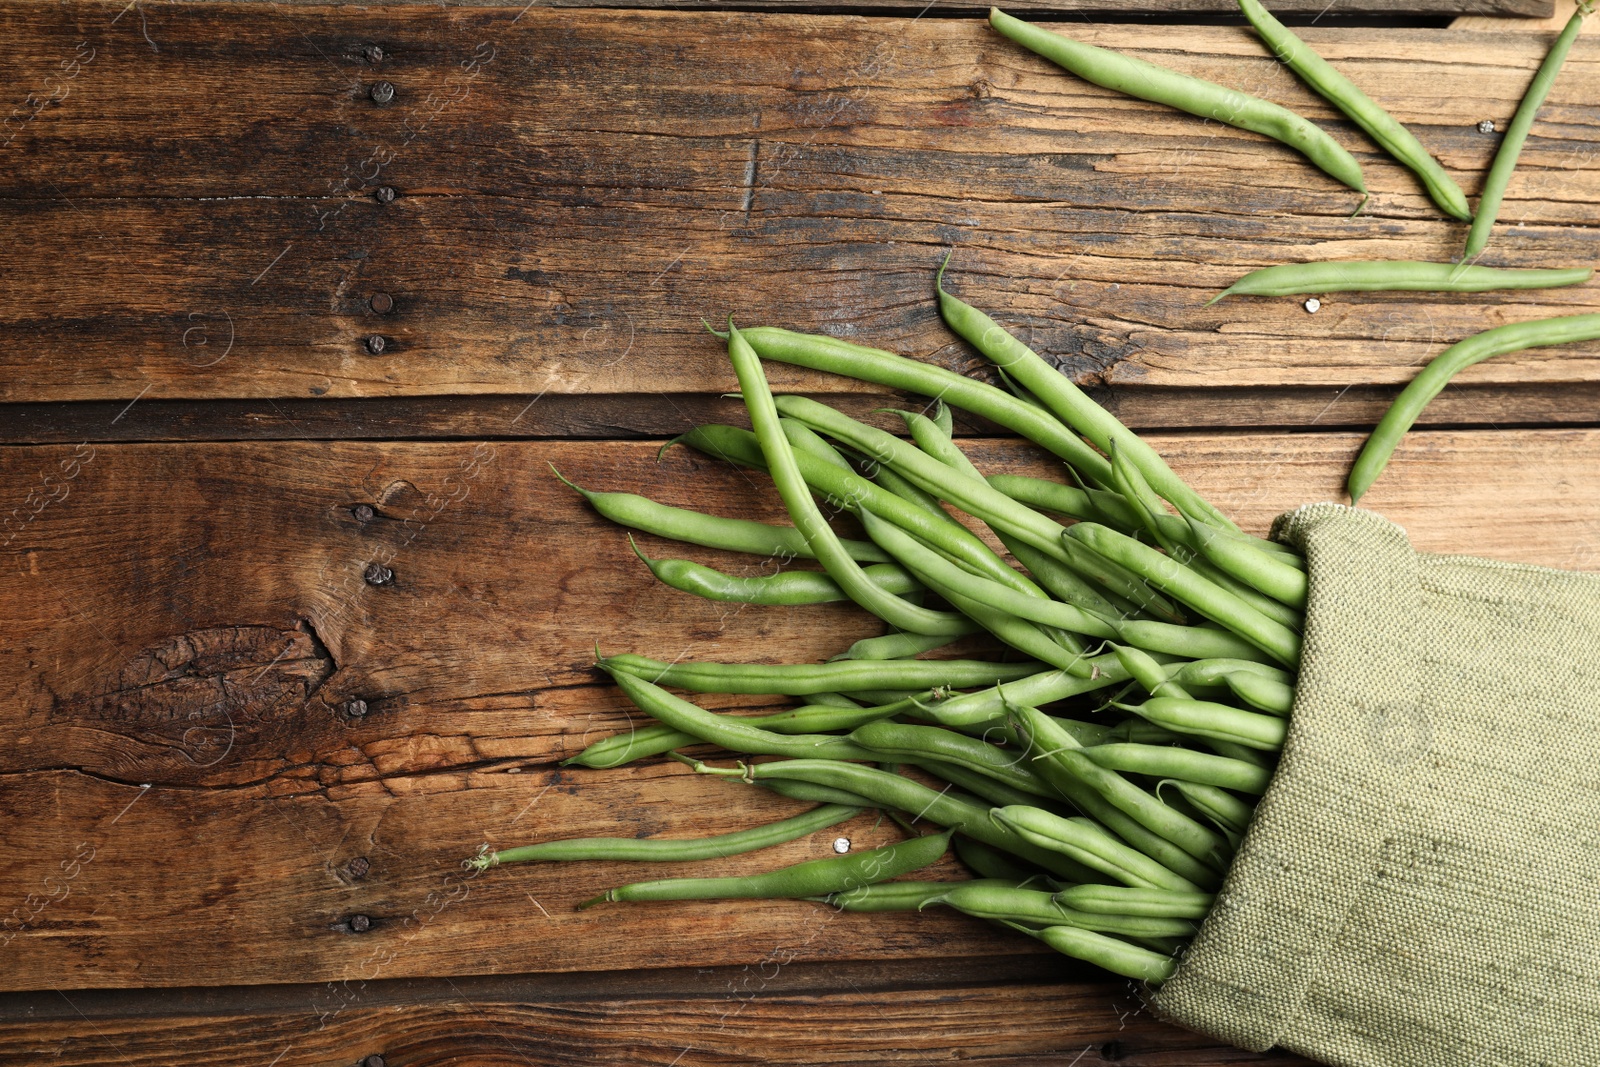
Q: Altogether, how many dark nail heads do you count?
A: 11